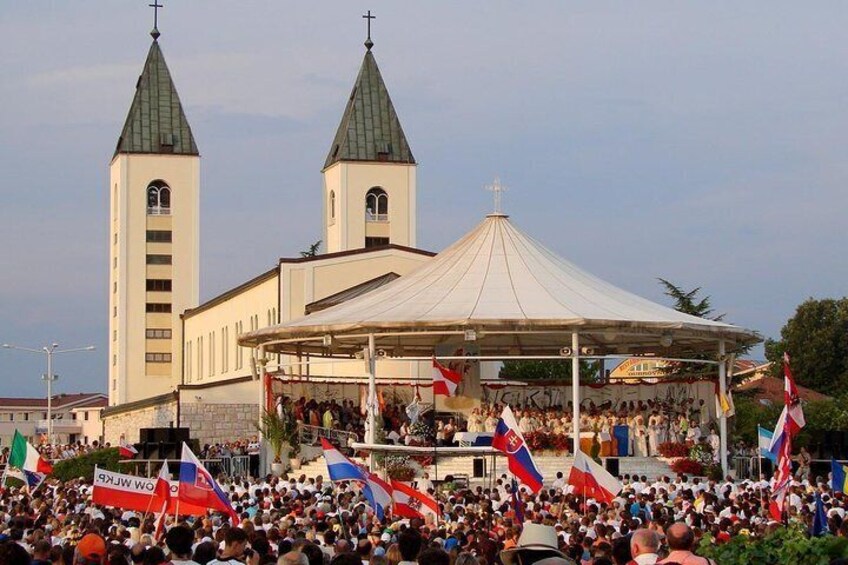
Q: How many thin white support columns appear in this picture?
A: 4